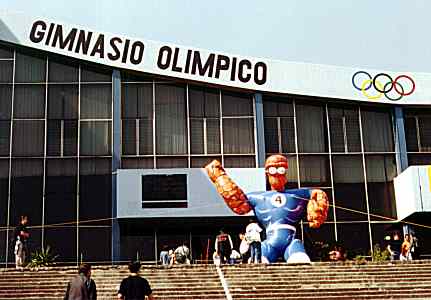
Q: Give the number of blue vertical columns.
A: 3